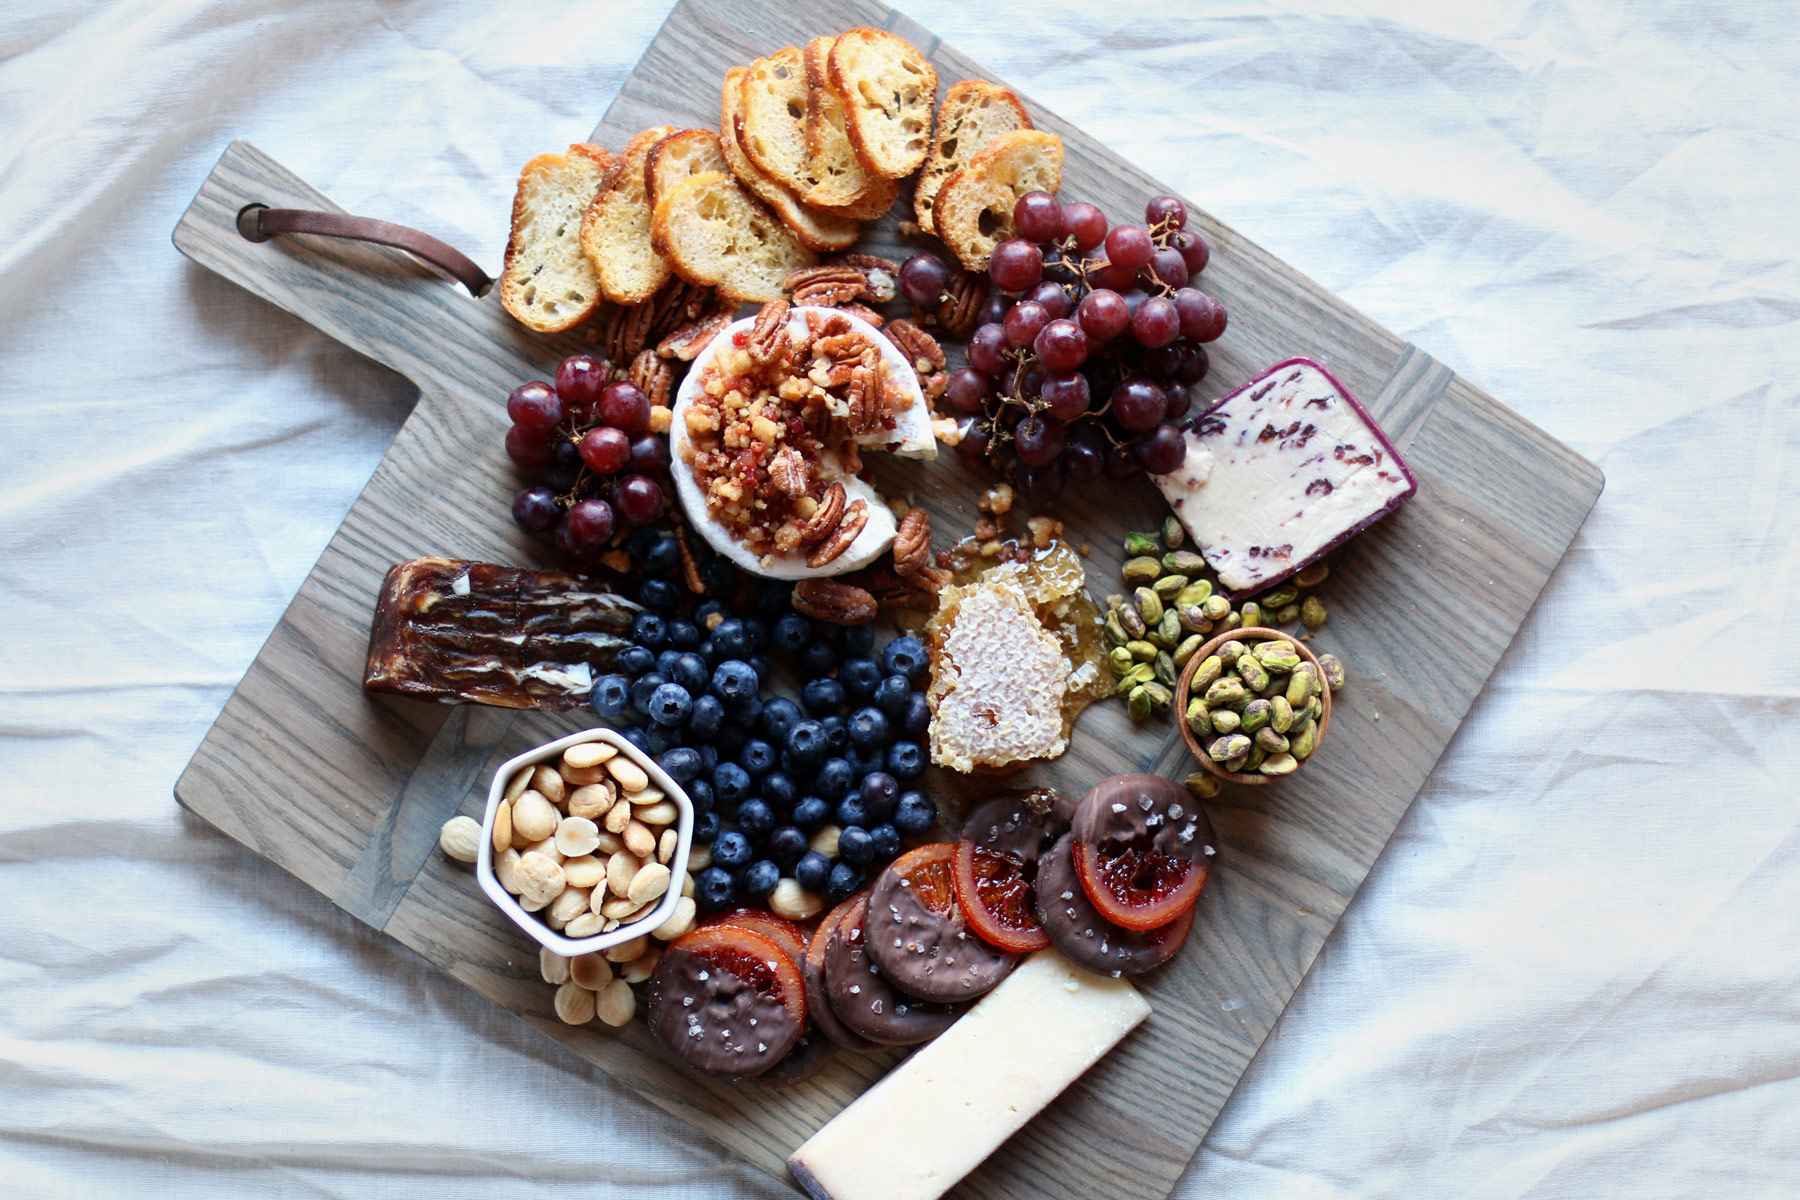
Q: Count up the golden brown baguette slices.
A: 10